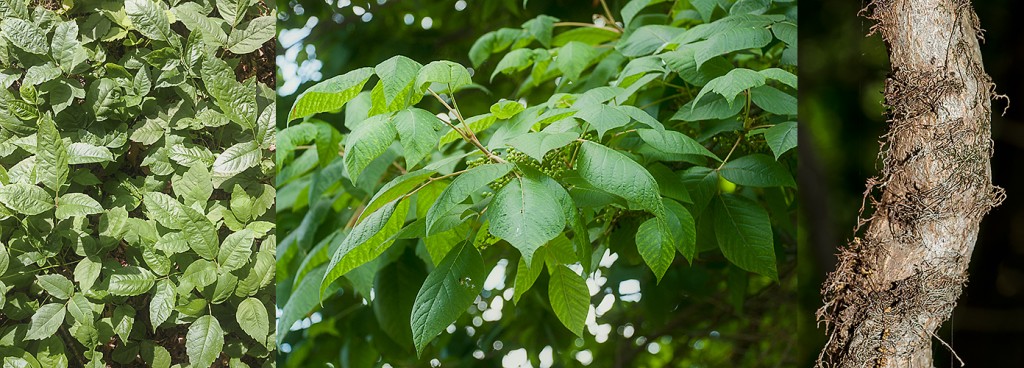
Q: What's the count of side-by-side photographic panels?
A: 3